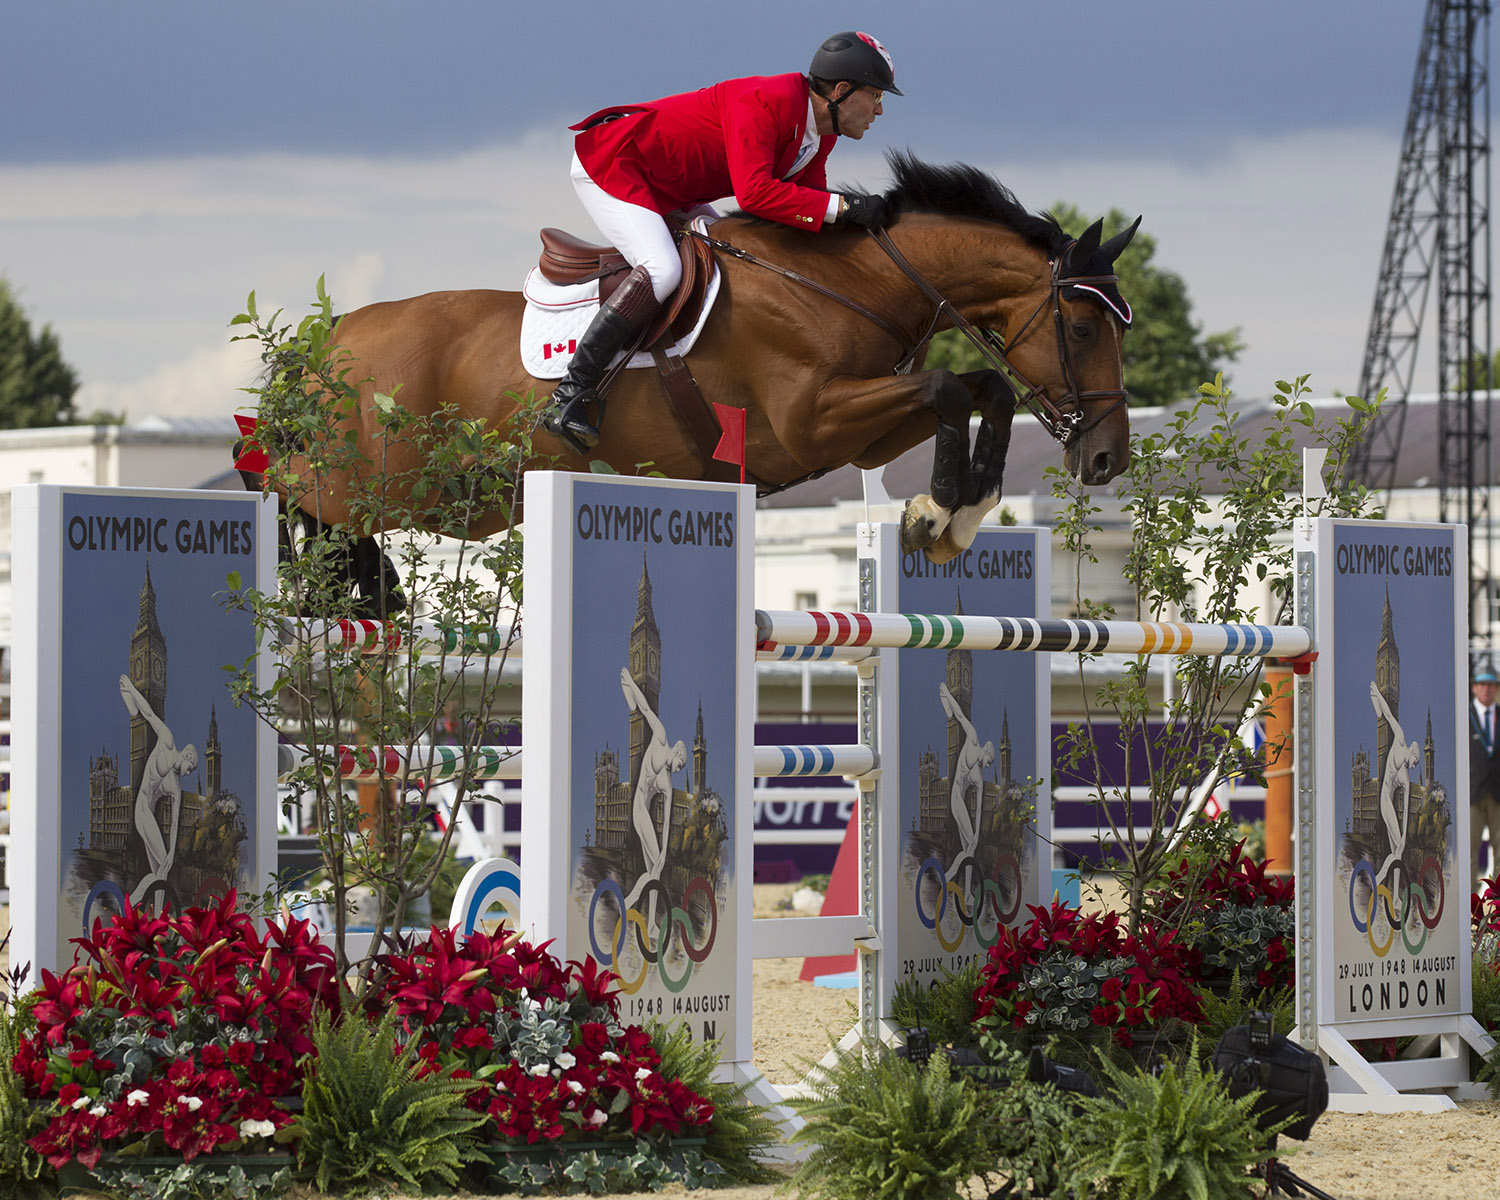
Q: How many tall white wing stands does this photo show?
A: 4